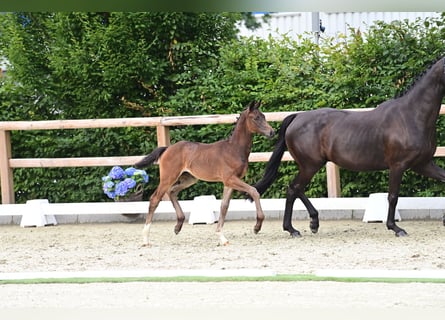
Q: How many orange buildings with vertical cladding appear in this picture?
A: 0